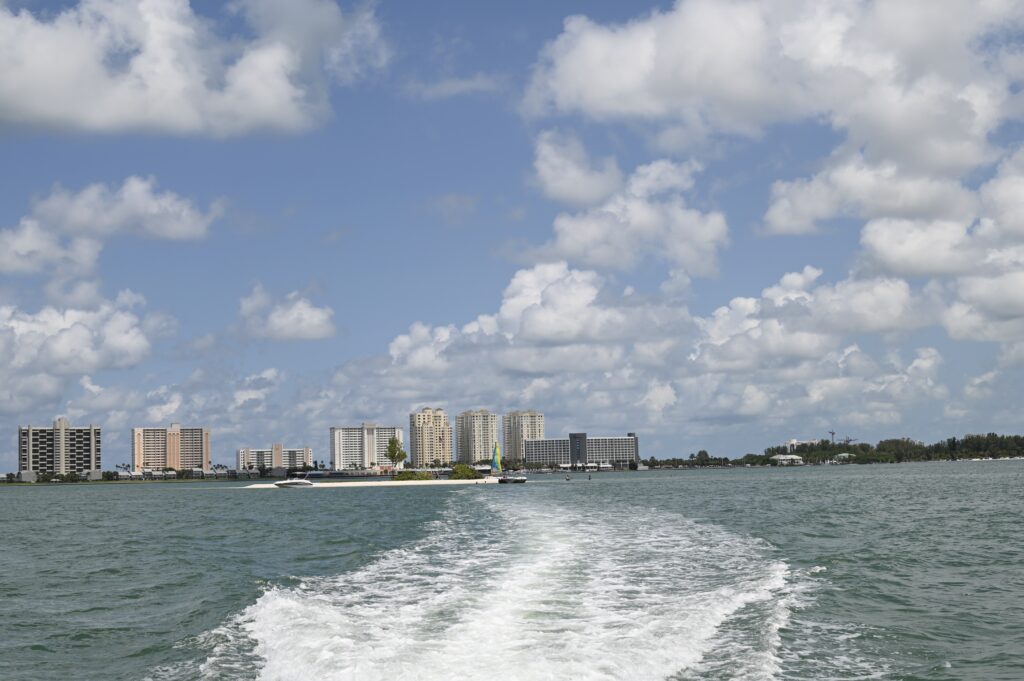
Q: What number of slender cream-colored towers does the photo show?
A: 3